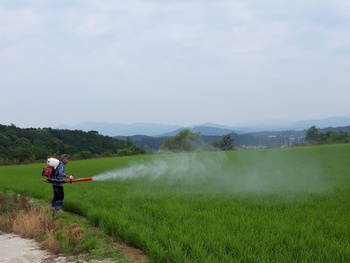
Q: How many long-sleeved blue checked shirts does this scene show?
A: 1